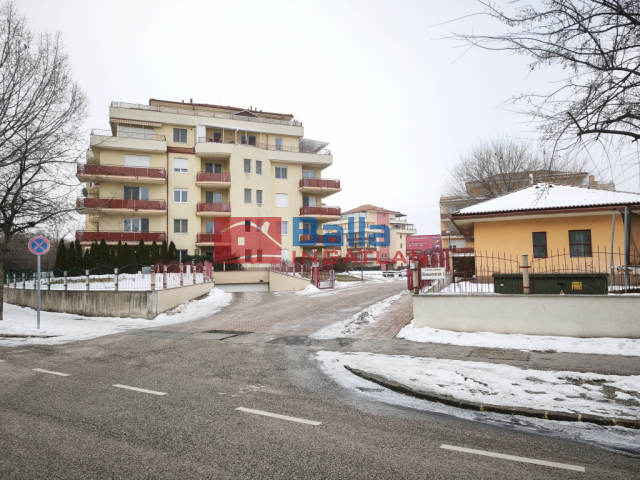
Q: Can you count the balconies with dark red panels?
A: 9